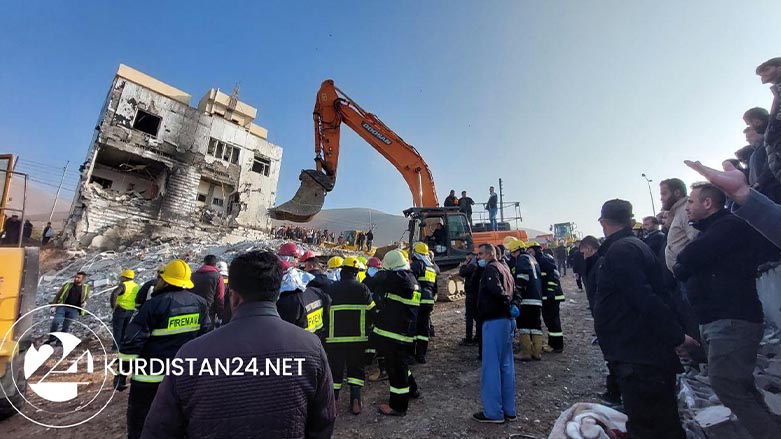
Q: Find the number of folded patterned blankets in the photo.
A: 1